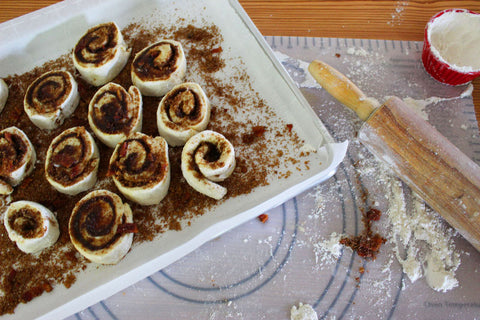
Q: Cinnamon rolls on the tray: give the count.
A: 12